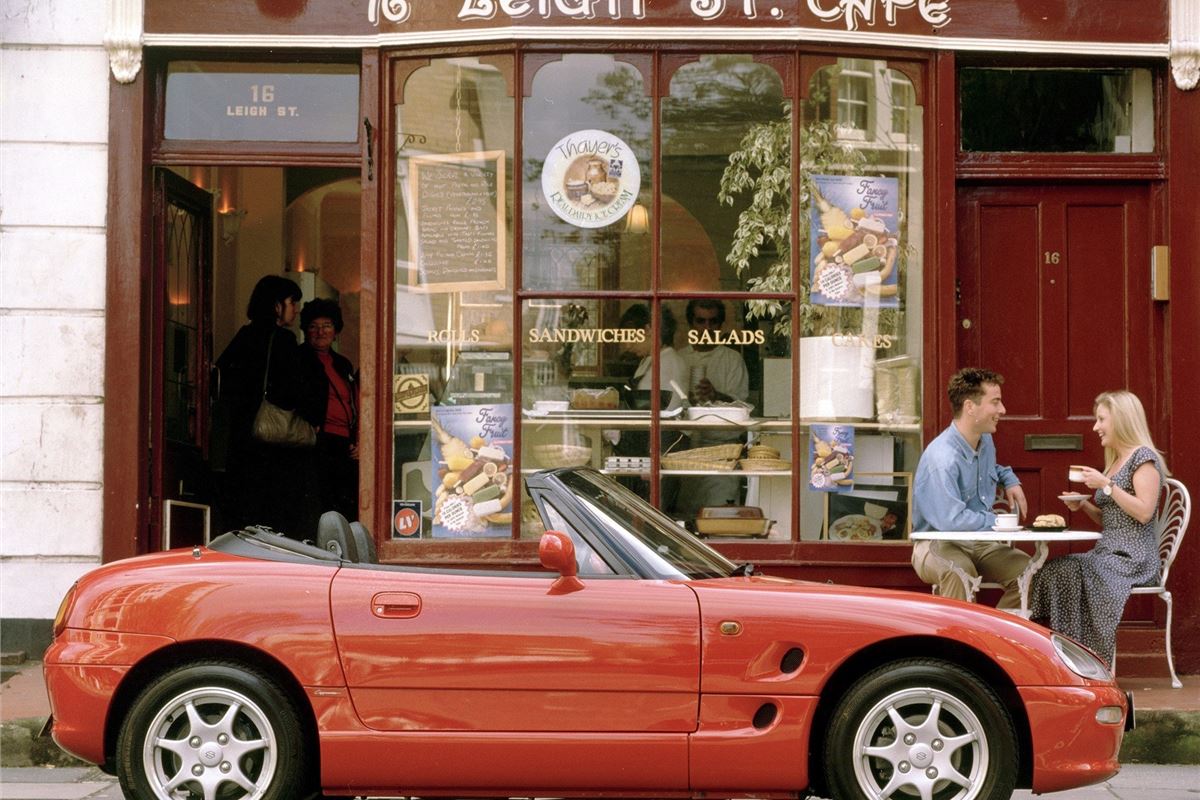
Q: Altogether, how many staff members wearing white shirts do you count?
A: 2